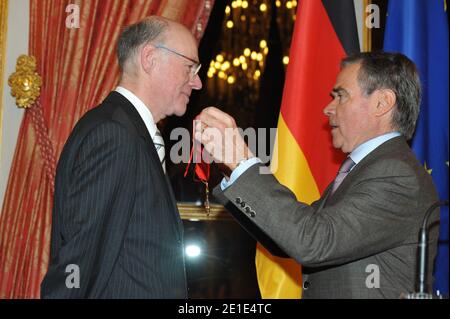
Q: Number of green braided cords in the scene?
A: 0